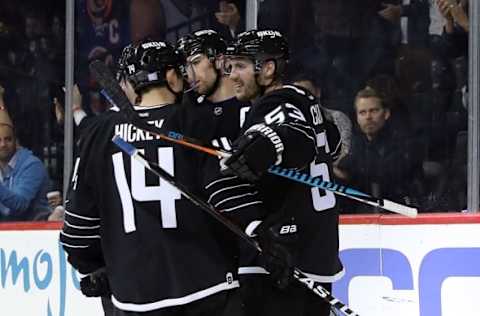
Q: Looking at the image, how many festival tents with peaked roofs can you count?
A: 0